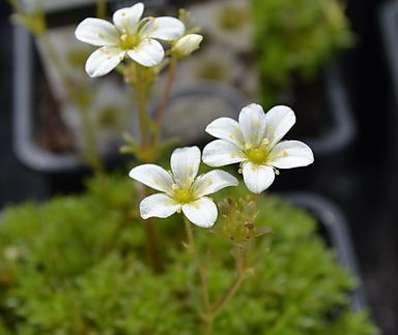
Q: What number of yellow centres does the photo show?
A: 3